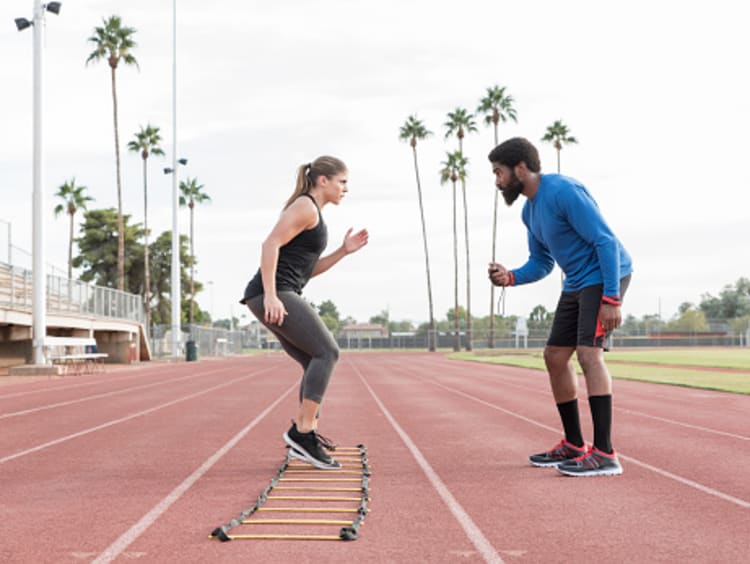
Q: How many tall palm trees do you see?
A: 9